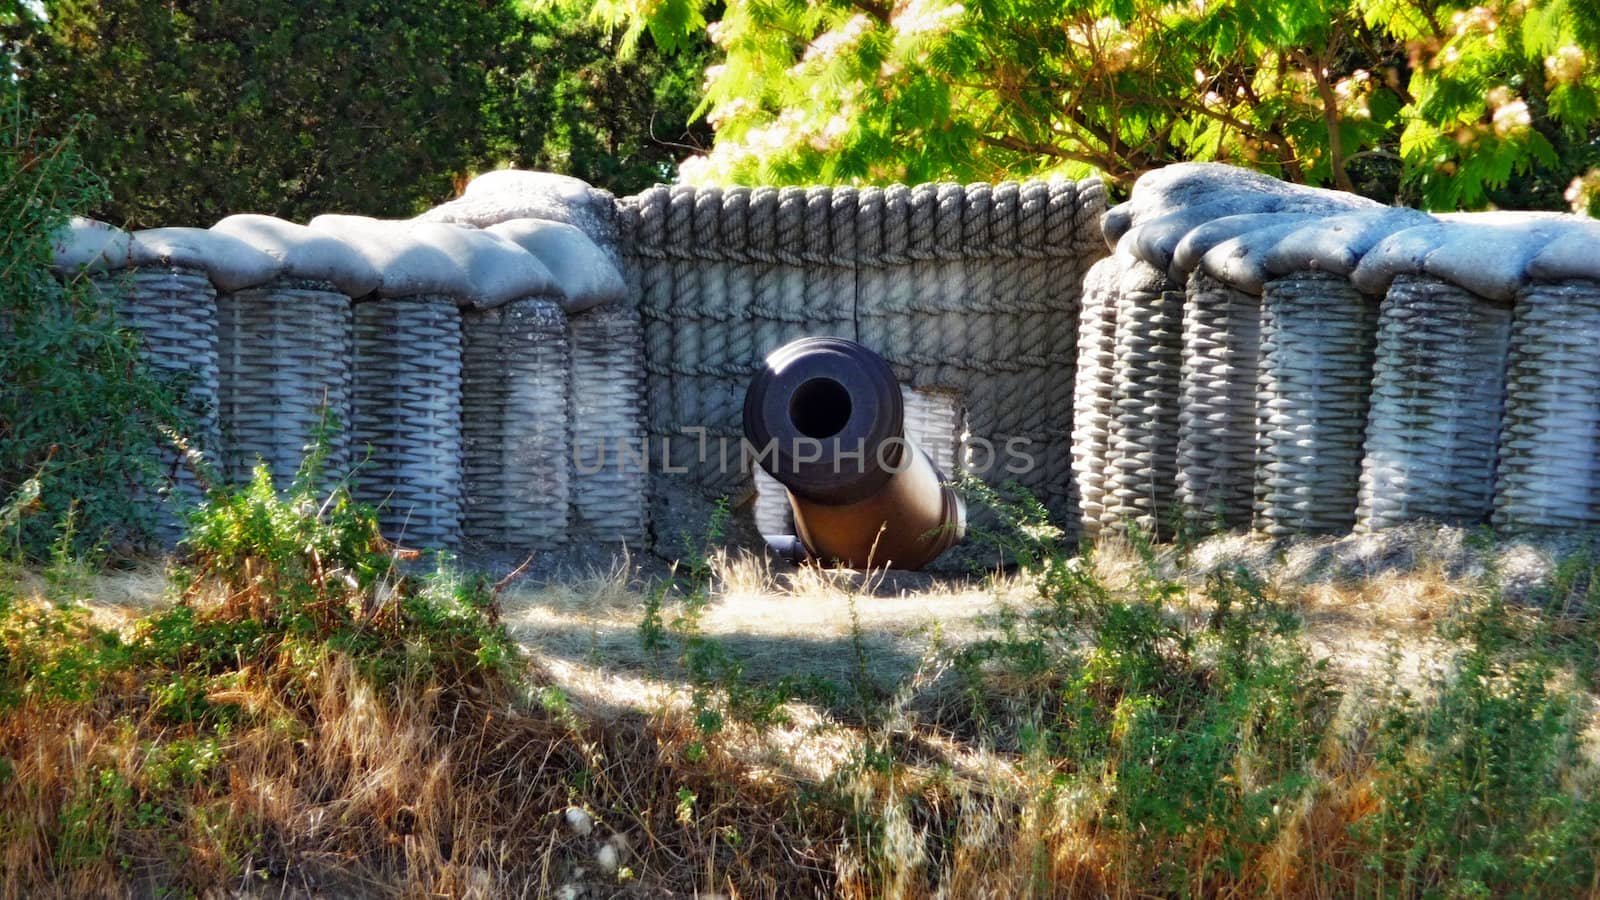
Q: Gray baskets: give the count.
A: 11